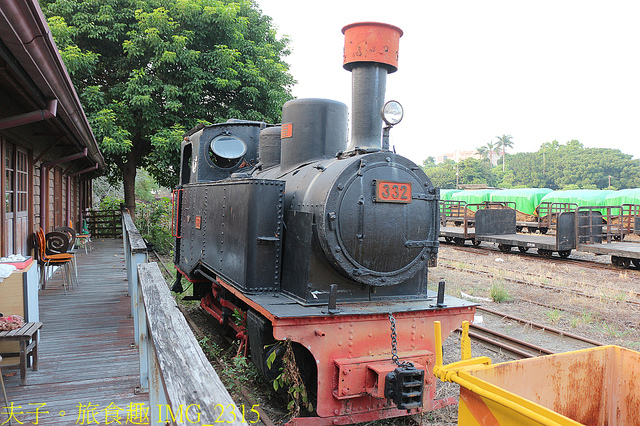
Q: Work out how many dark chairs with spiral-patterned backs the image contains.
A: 2